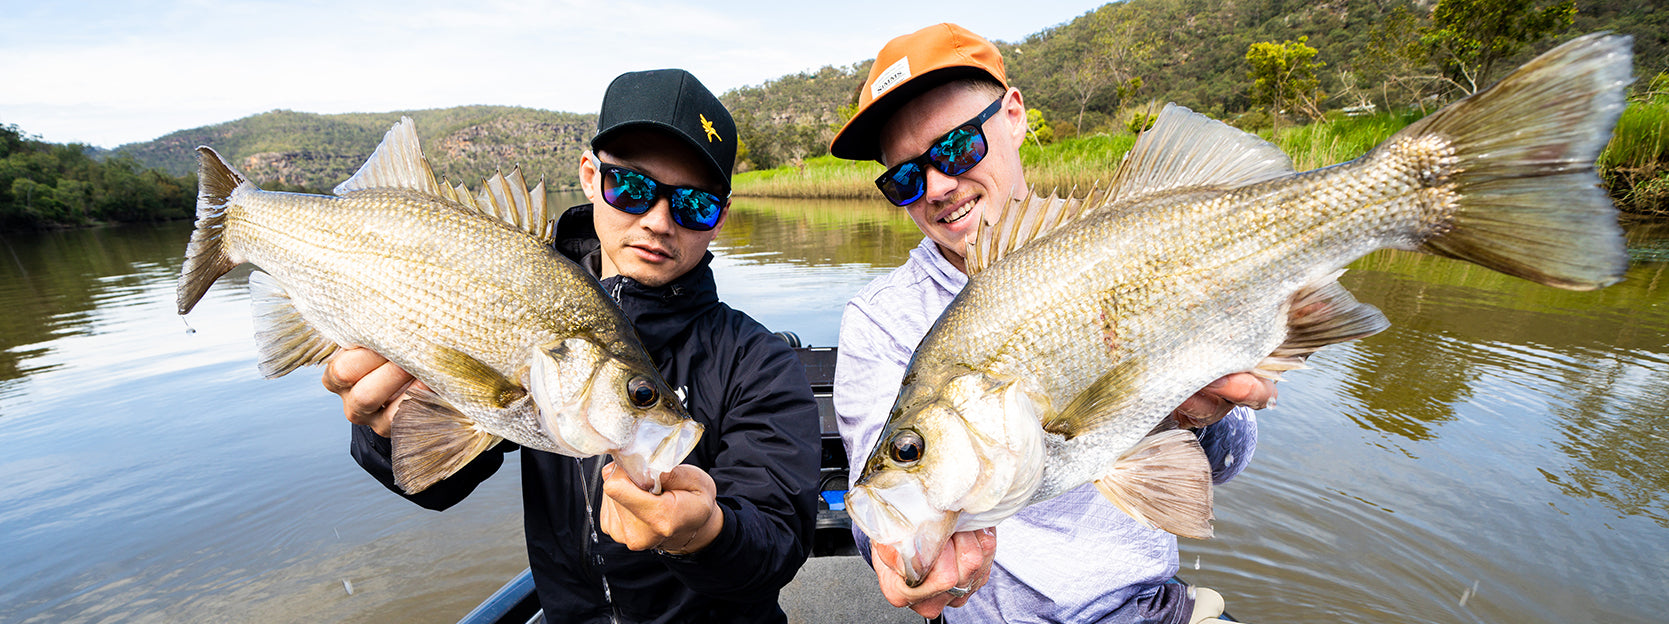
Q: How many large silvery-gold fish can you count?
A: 2